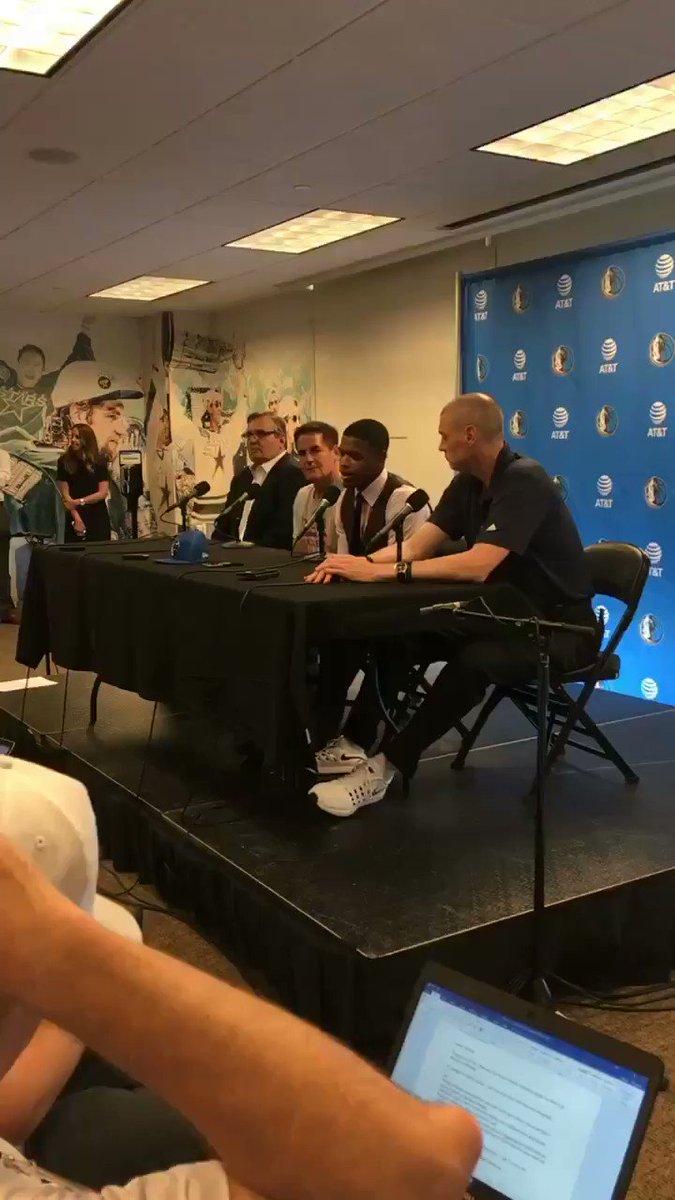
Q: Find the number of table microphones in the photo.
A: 4